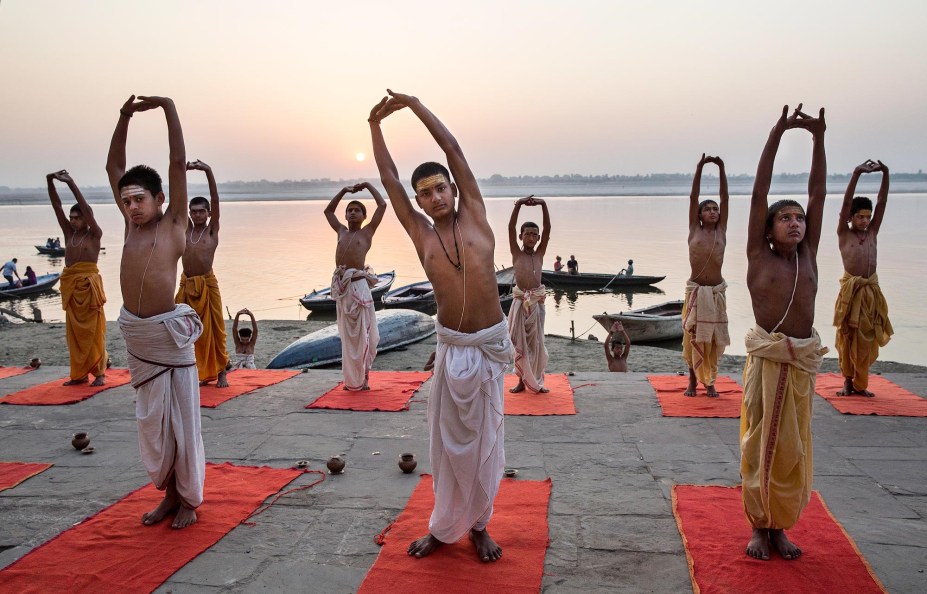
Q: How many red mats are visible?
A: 11